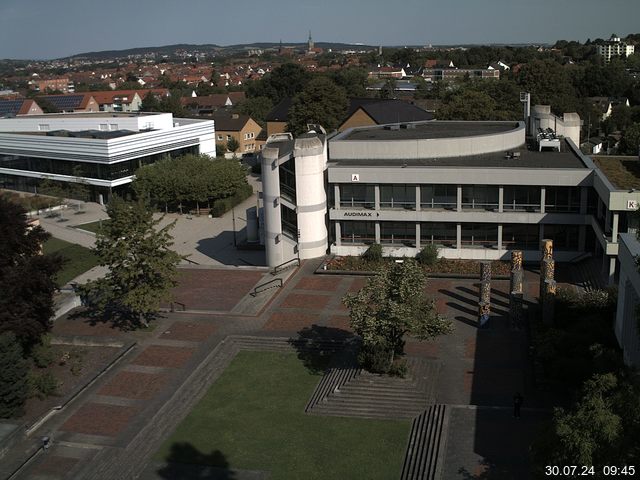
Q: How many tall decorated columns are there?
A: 3